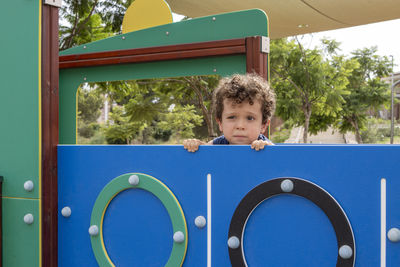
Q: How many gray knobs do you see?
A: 11